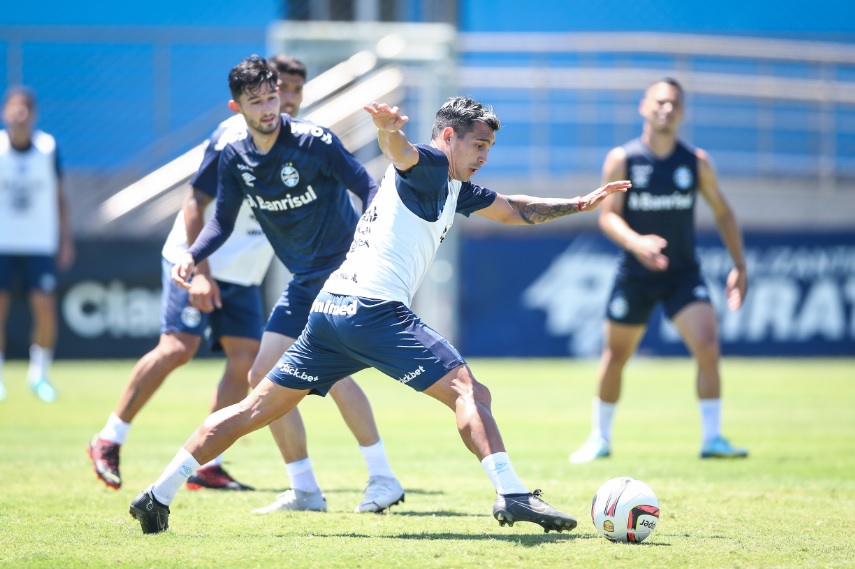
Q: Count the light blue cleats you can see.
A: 4